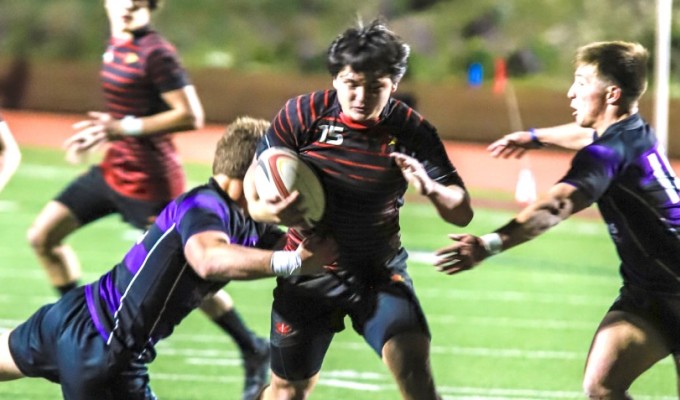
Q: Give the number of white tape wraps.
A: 3